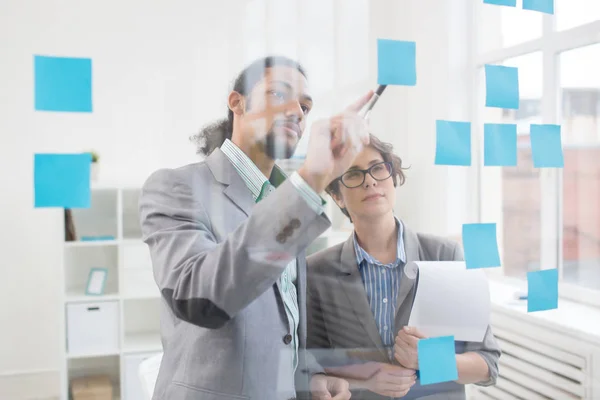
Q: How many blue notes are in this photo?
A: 12